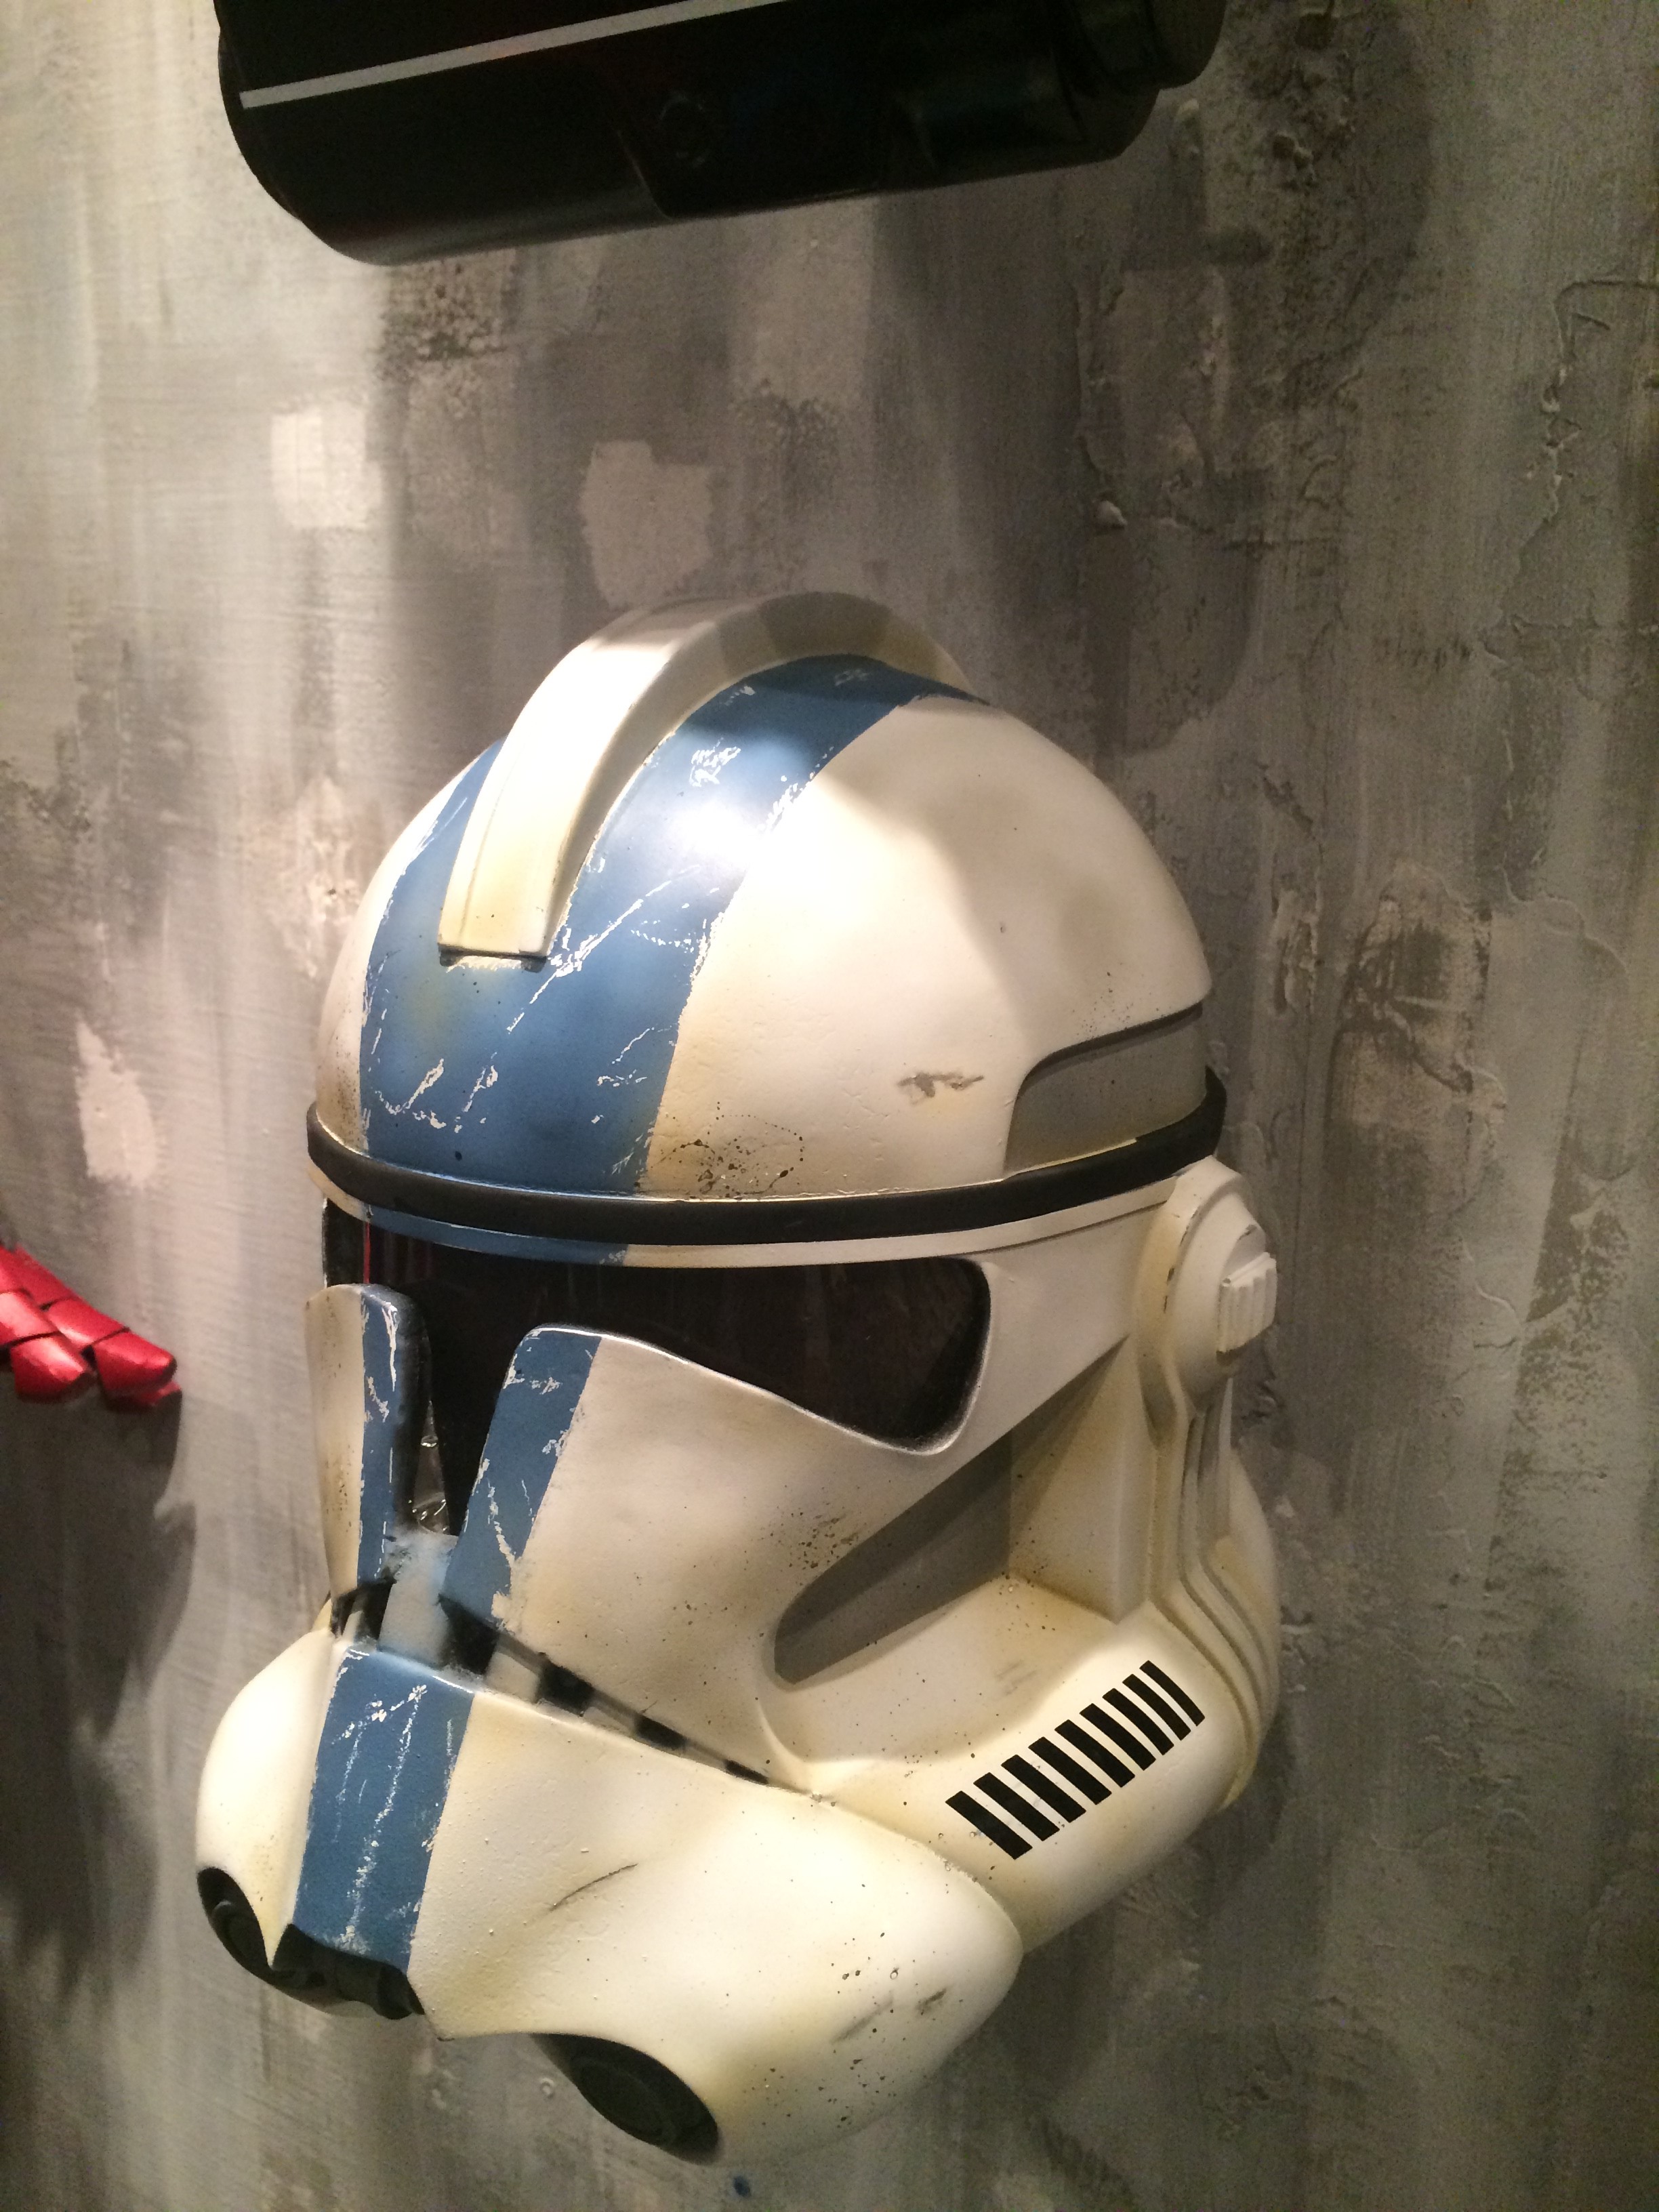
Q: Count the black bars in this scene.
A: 9